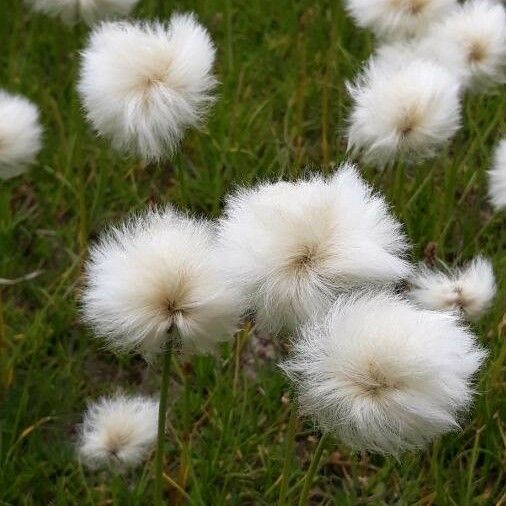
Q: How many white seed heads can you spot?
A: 12